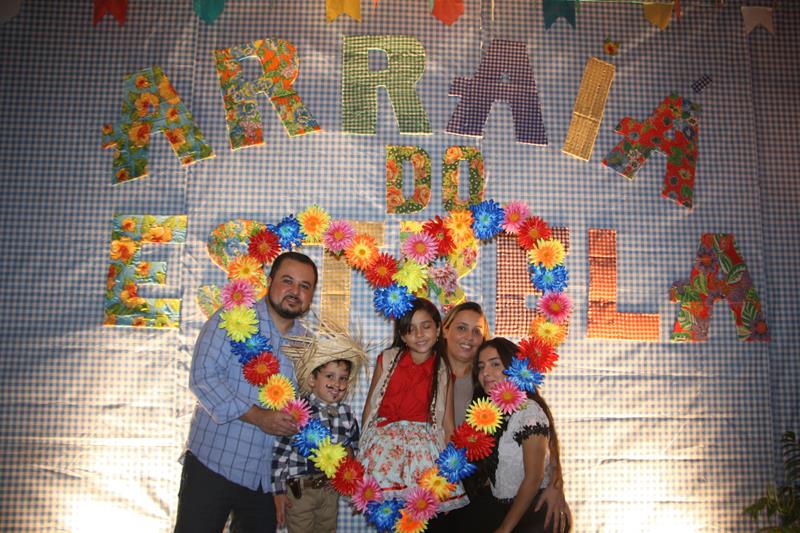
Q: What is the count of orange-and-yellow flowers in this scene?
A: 10